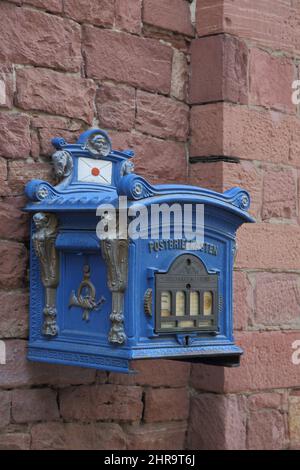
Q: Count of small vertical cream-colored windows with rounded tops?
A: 4